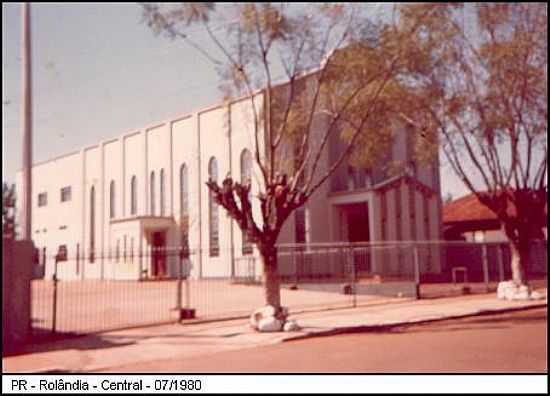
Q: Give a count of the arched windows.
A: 8